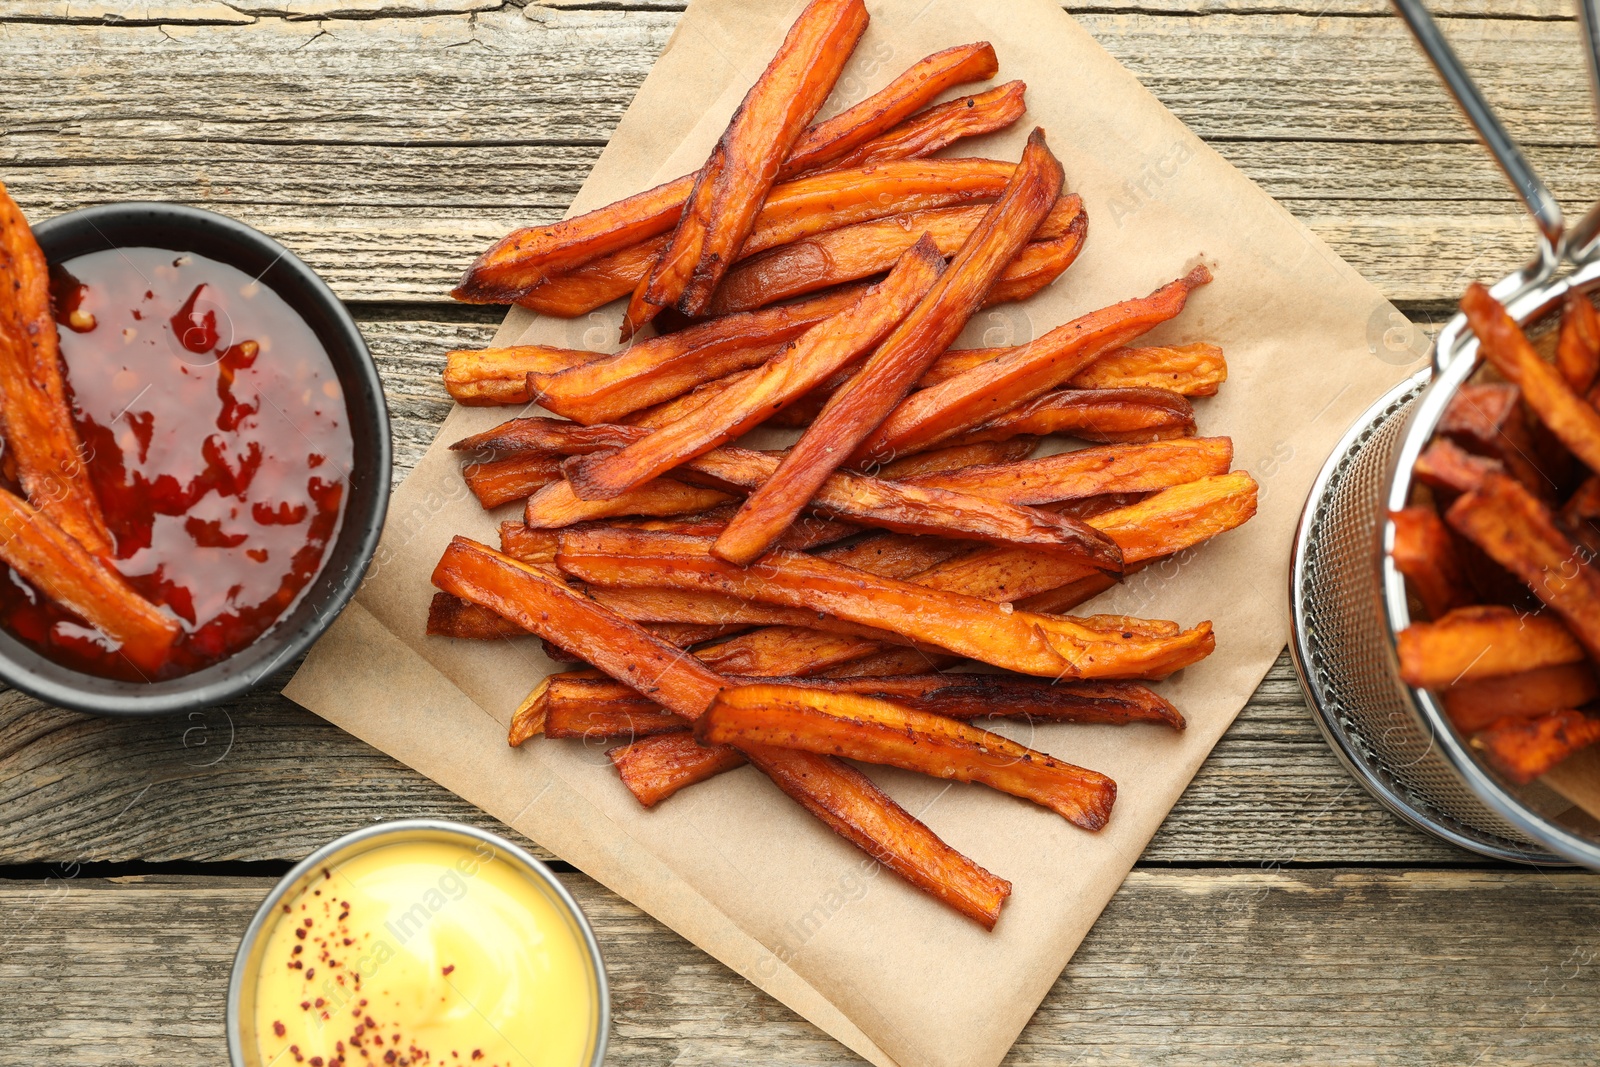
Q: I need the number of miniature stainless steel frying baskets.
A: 1